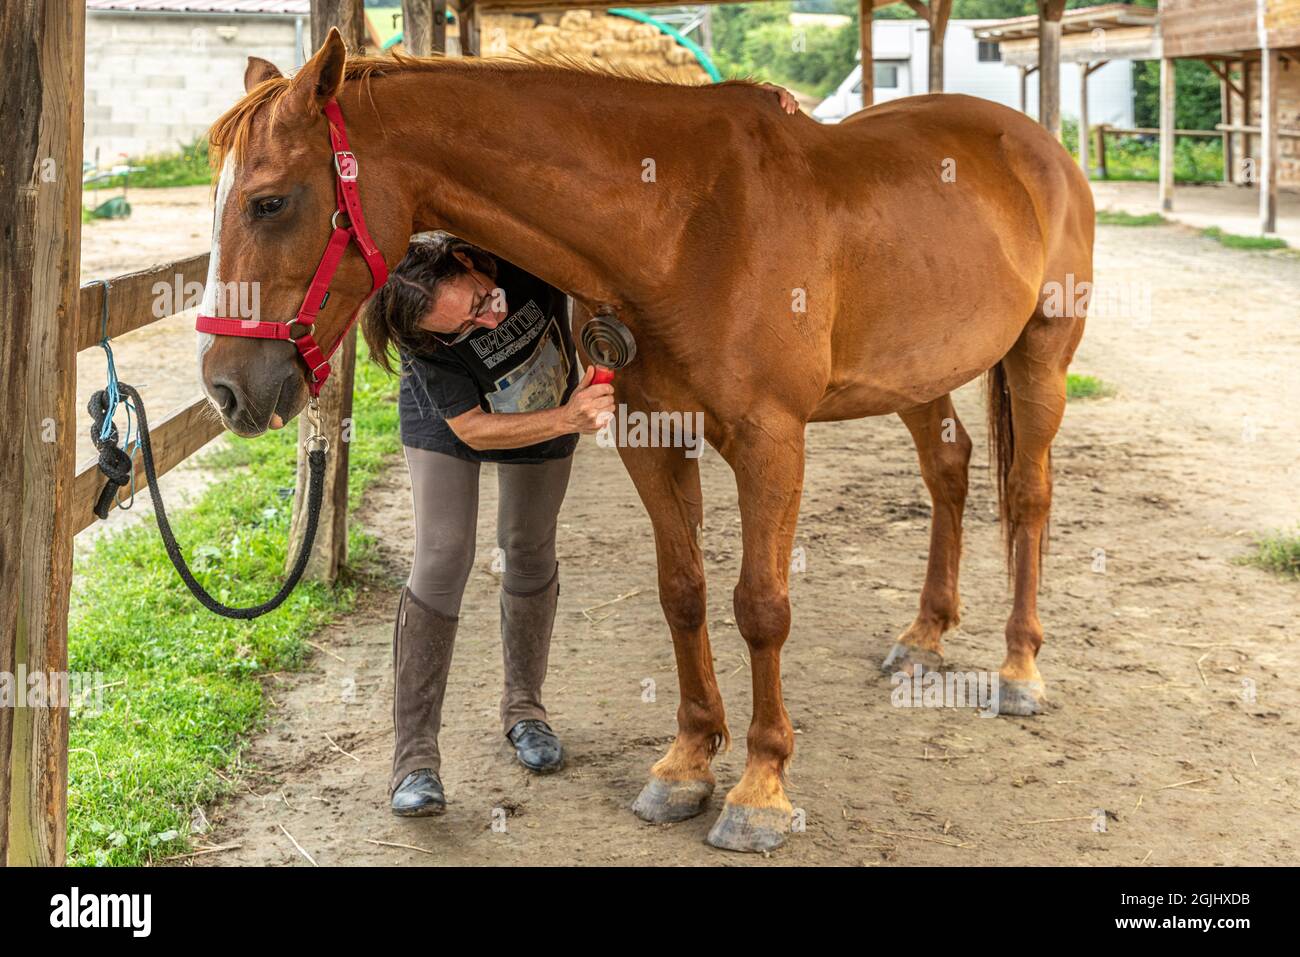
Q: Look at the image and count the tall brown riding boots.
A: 2